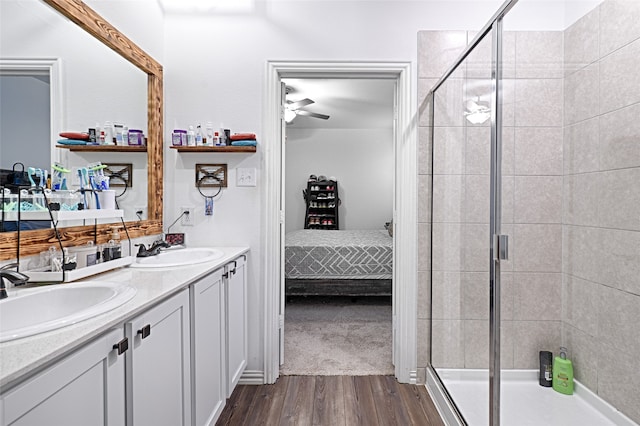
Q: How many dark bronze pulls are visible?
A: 4